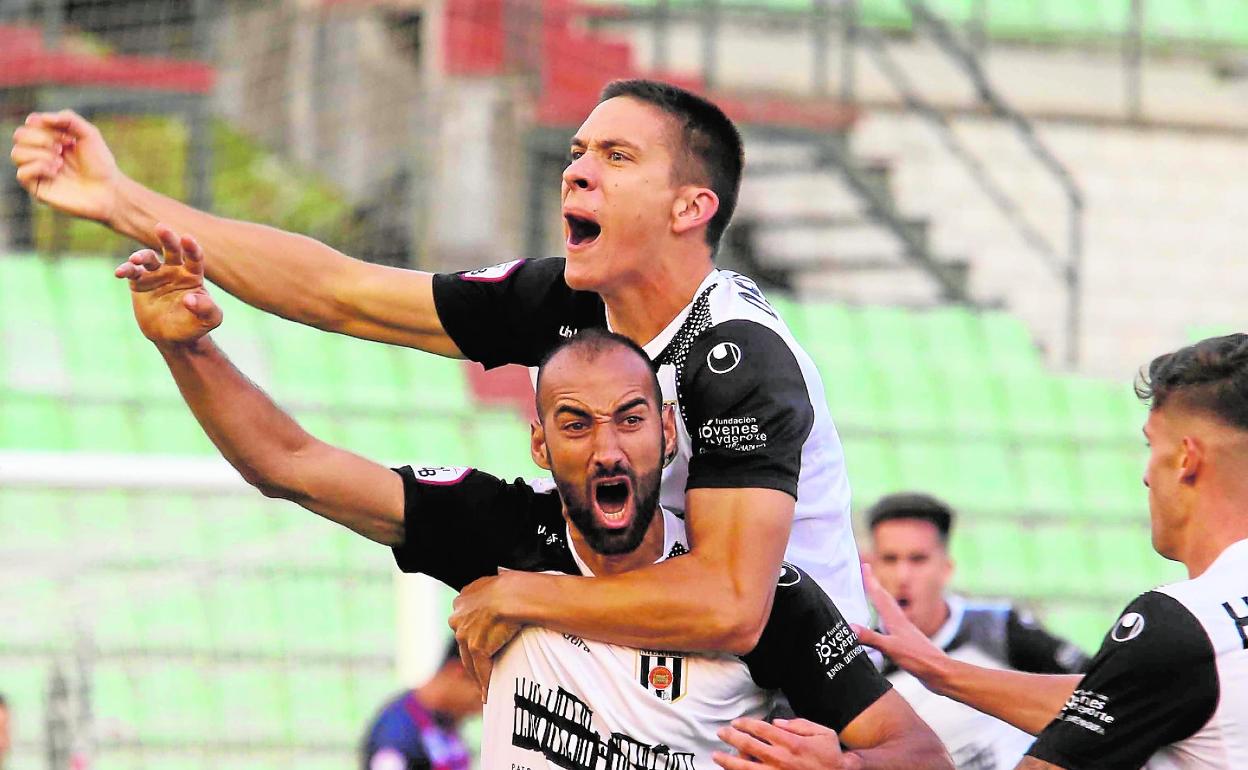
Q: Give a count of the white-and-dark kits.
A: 4